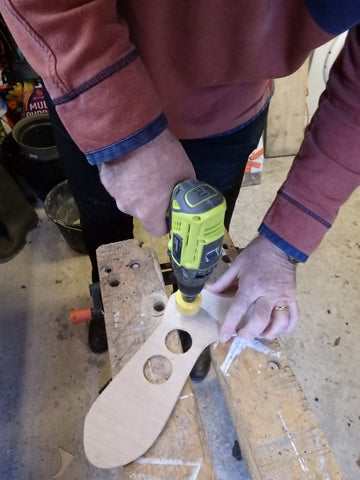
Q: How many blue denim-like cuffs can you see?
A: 2